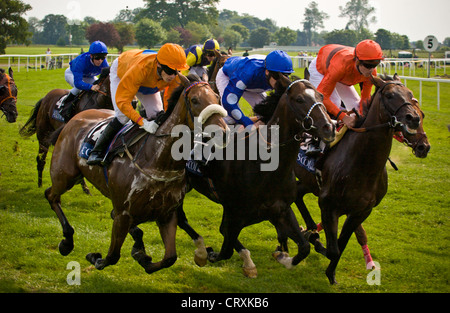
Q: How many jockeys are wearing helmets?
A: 5